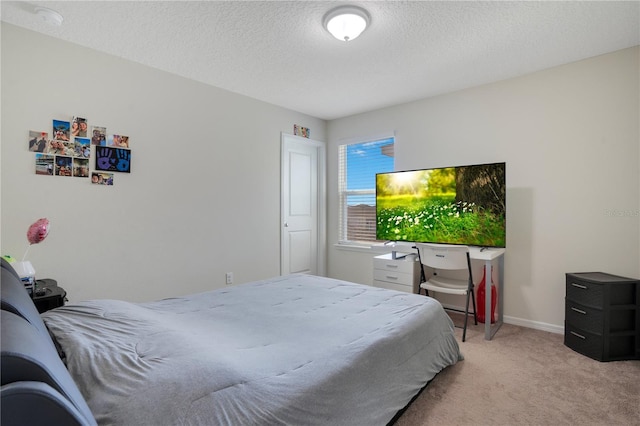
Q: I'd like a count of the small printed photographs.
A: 11